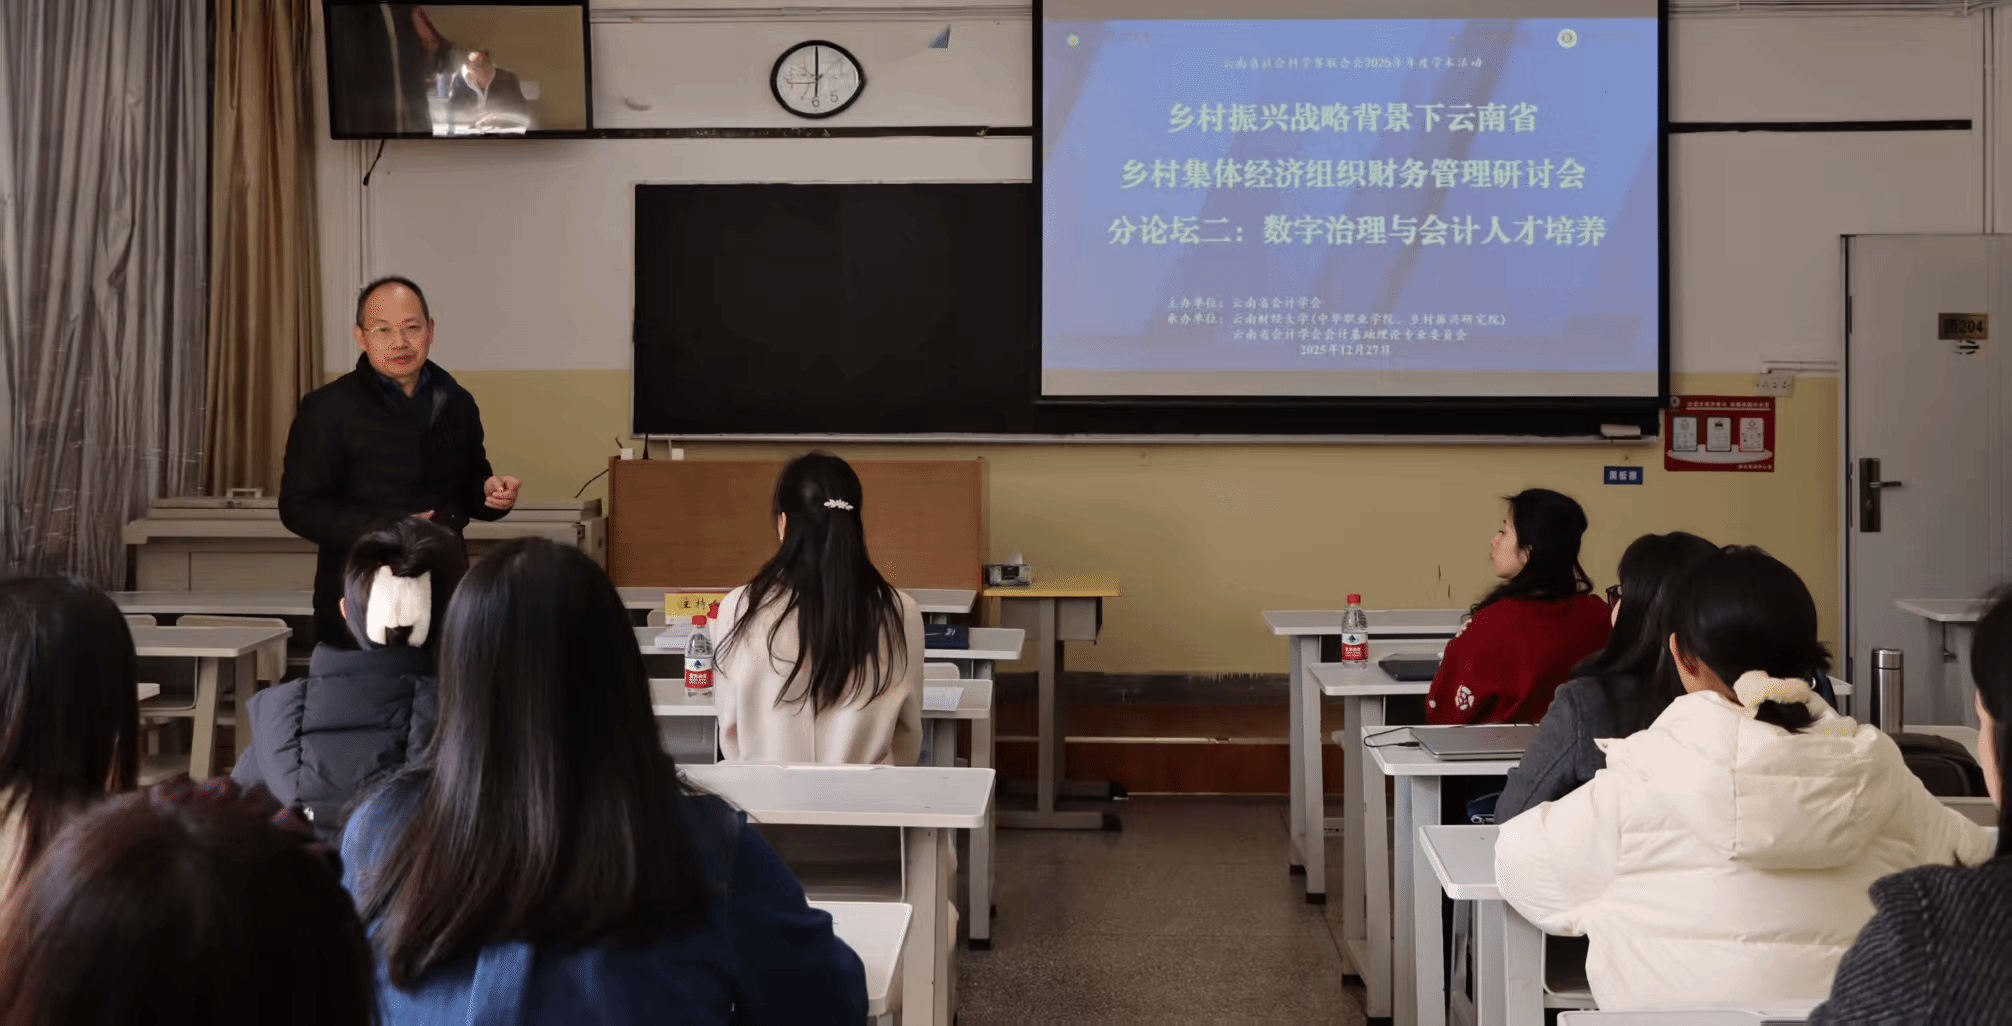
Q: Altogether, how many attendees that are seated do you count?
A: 9